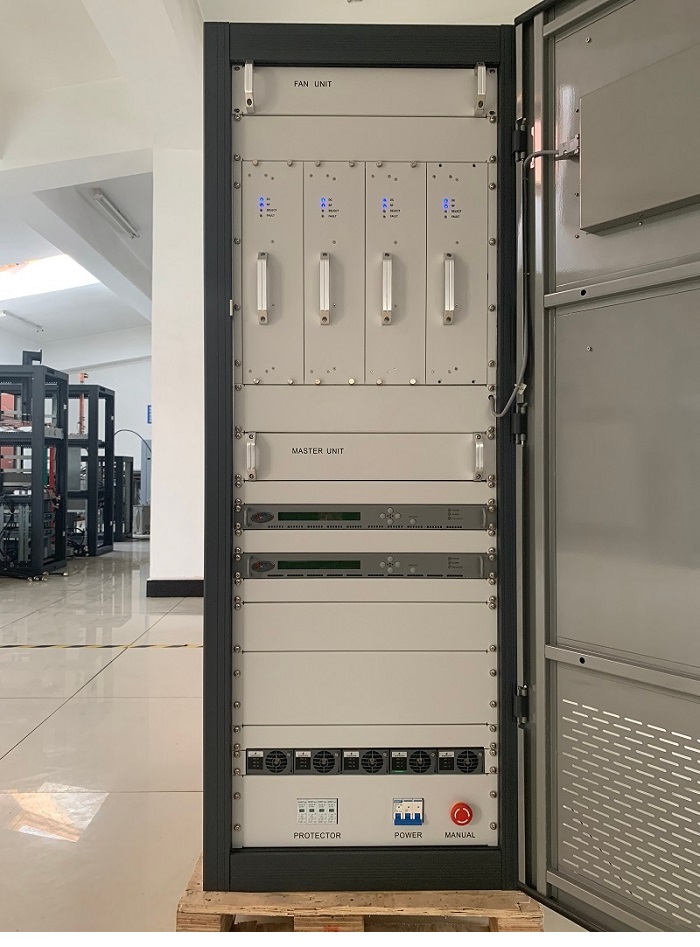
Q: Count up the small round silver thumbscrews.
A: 12